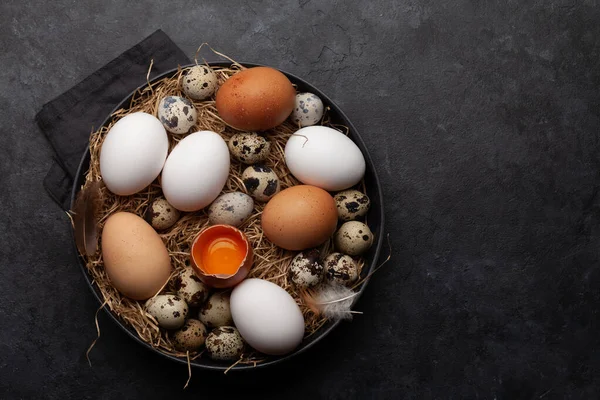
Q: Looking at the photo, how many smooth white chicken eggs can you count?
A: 4